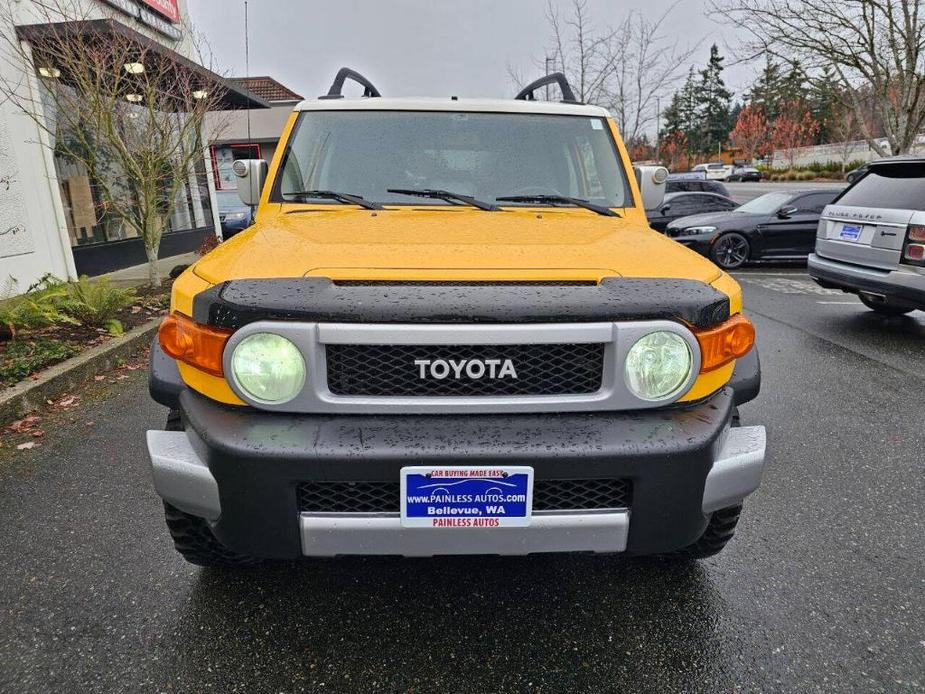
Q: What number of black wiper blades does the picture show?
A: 3